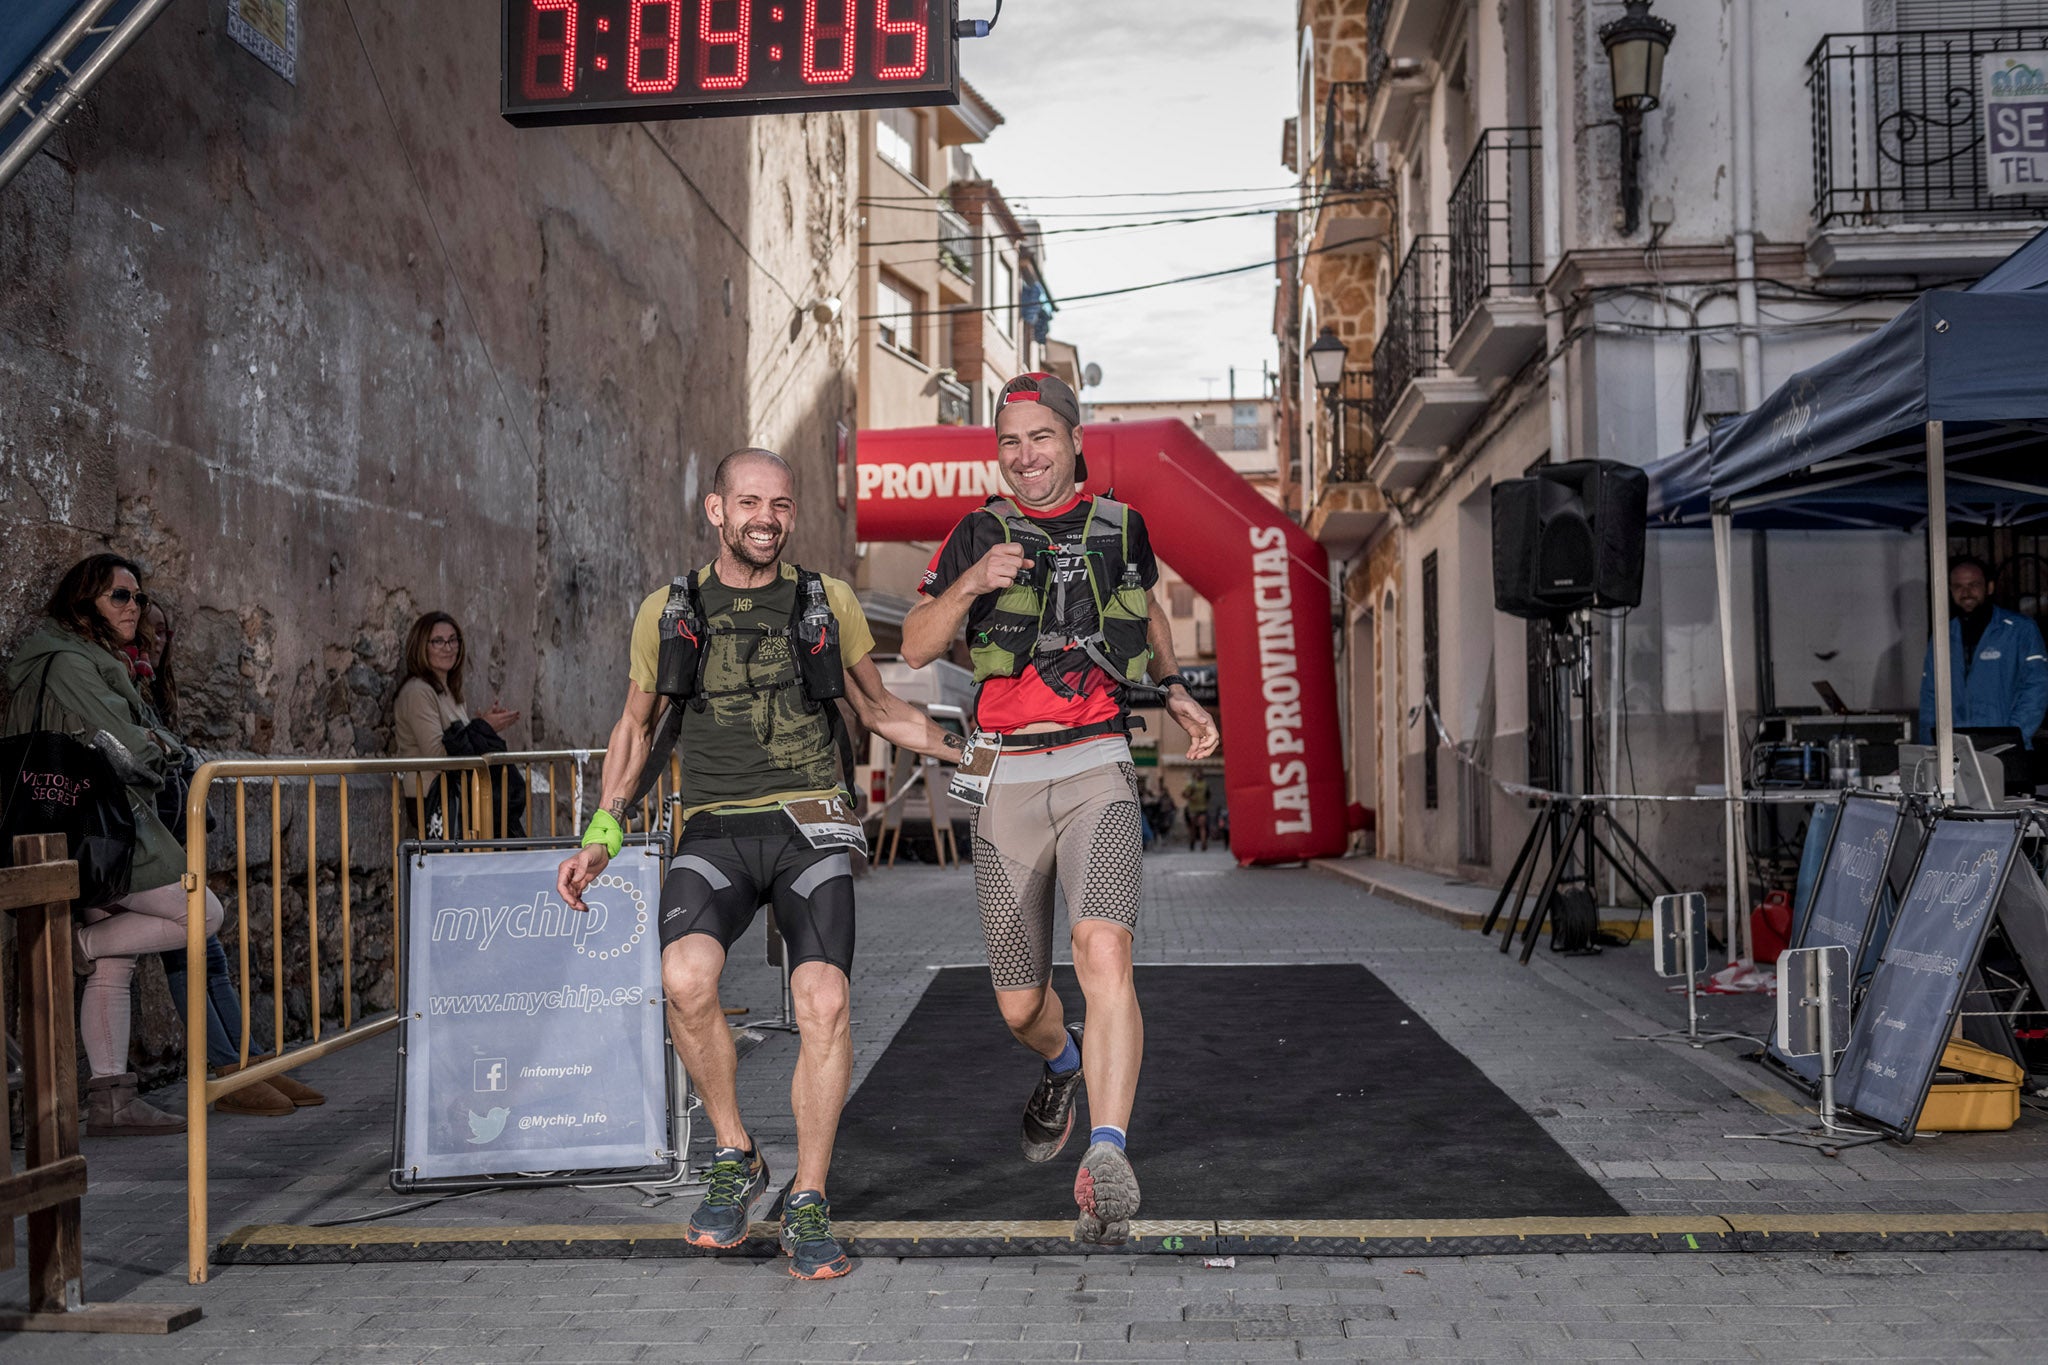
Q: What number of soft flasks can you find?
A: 4